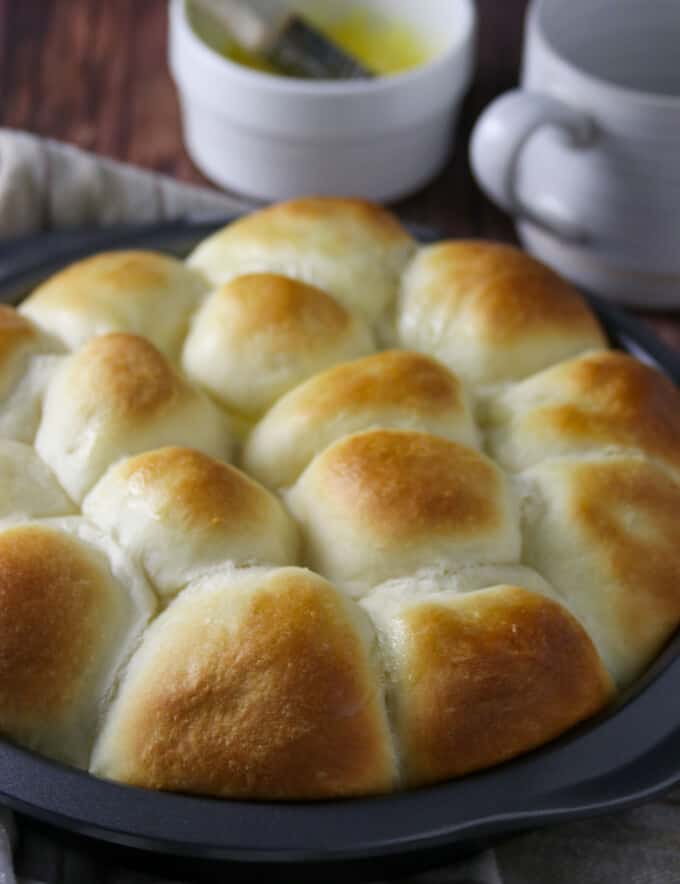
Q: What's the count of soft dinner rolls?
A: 15